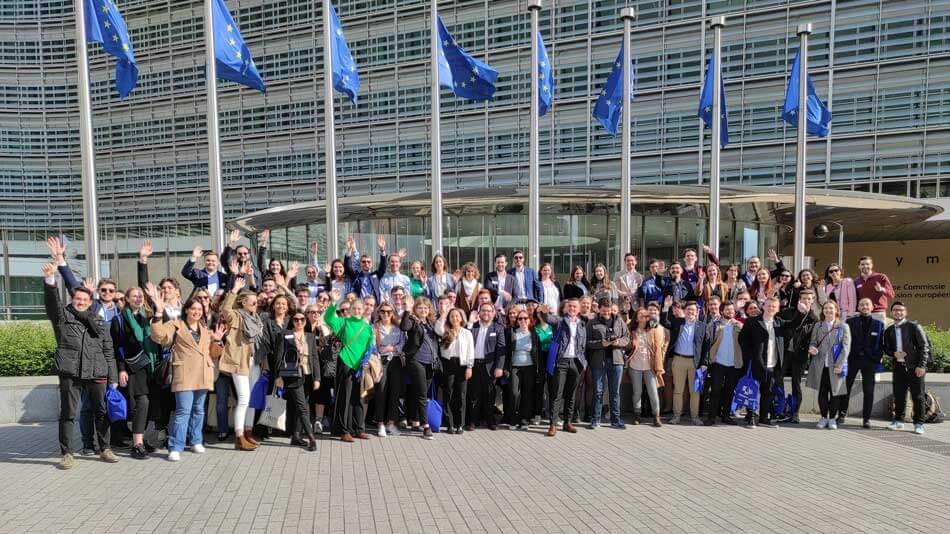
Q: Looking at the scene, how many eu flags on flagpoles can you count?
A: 8